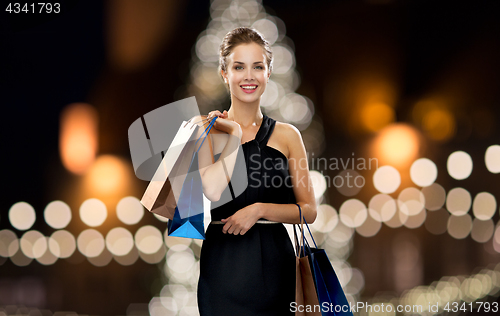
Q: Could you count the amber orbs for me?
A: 5